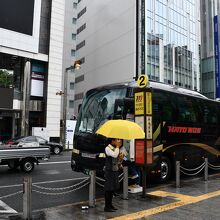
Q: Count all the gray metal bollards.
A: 5